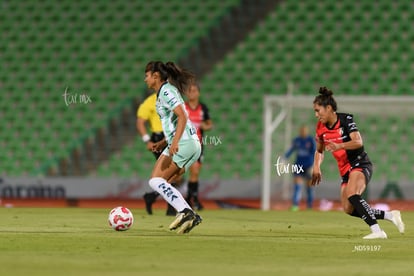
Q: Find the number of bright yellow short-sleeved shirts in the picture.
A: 1